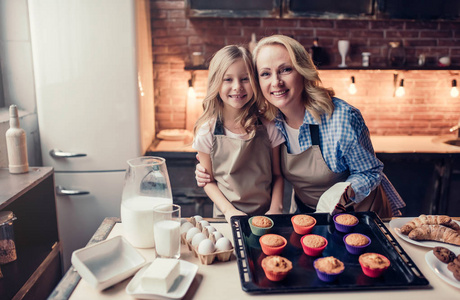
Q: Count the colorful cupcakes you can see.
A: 9